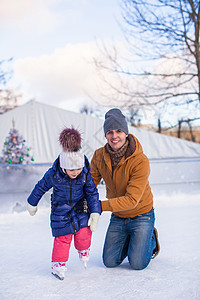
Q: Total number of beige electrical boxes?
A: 0